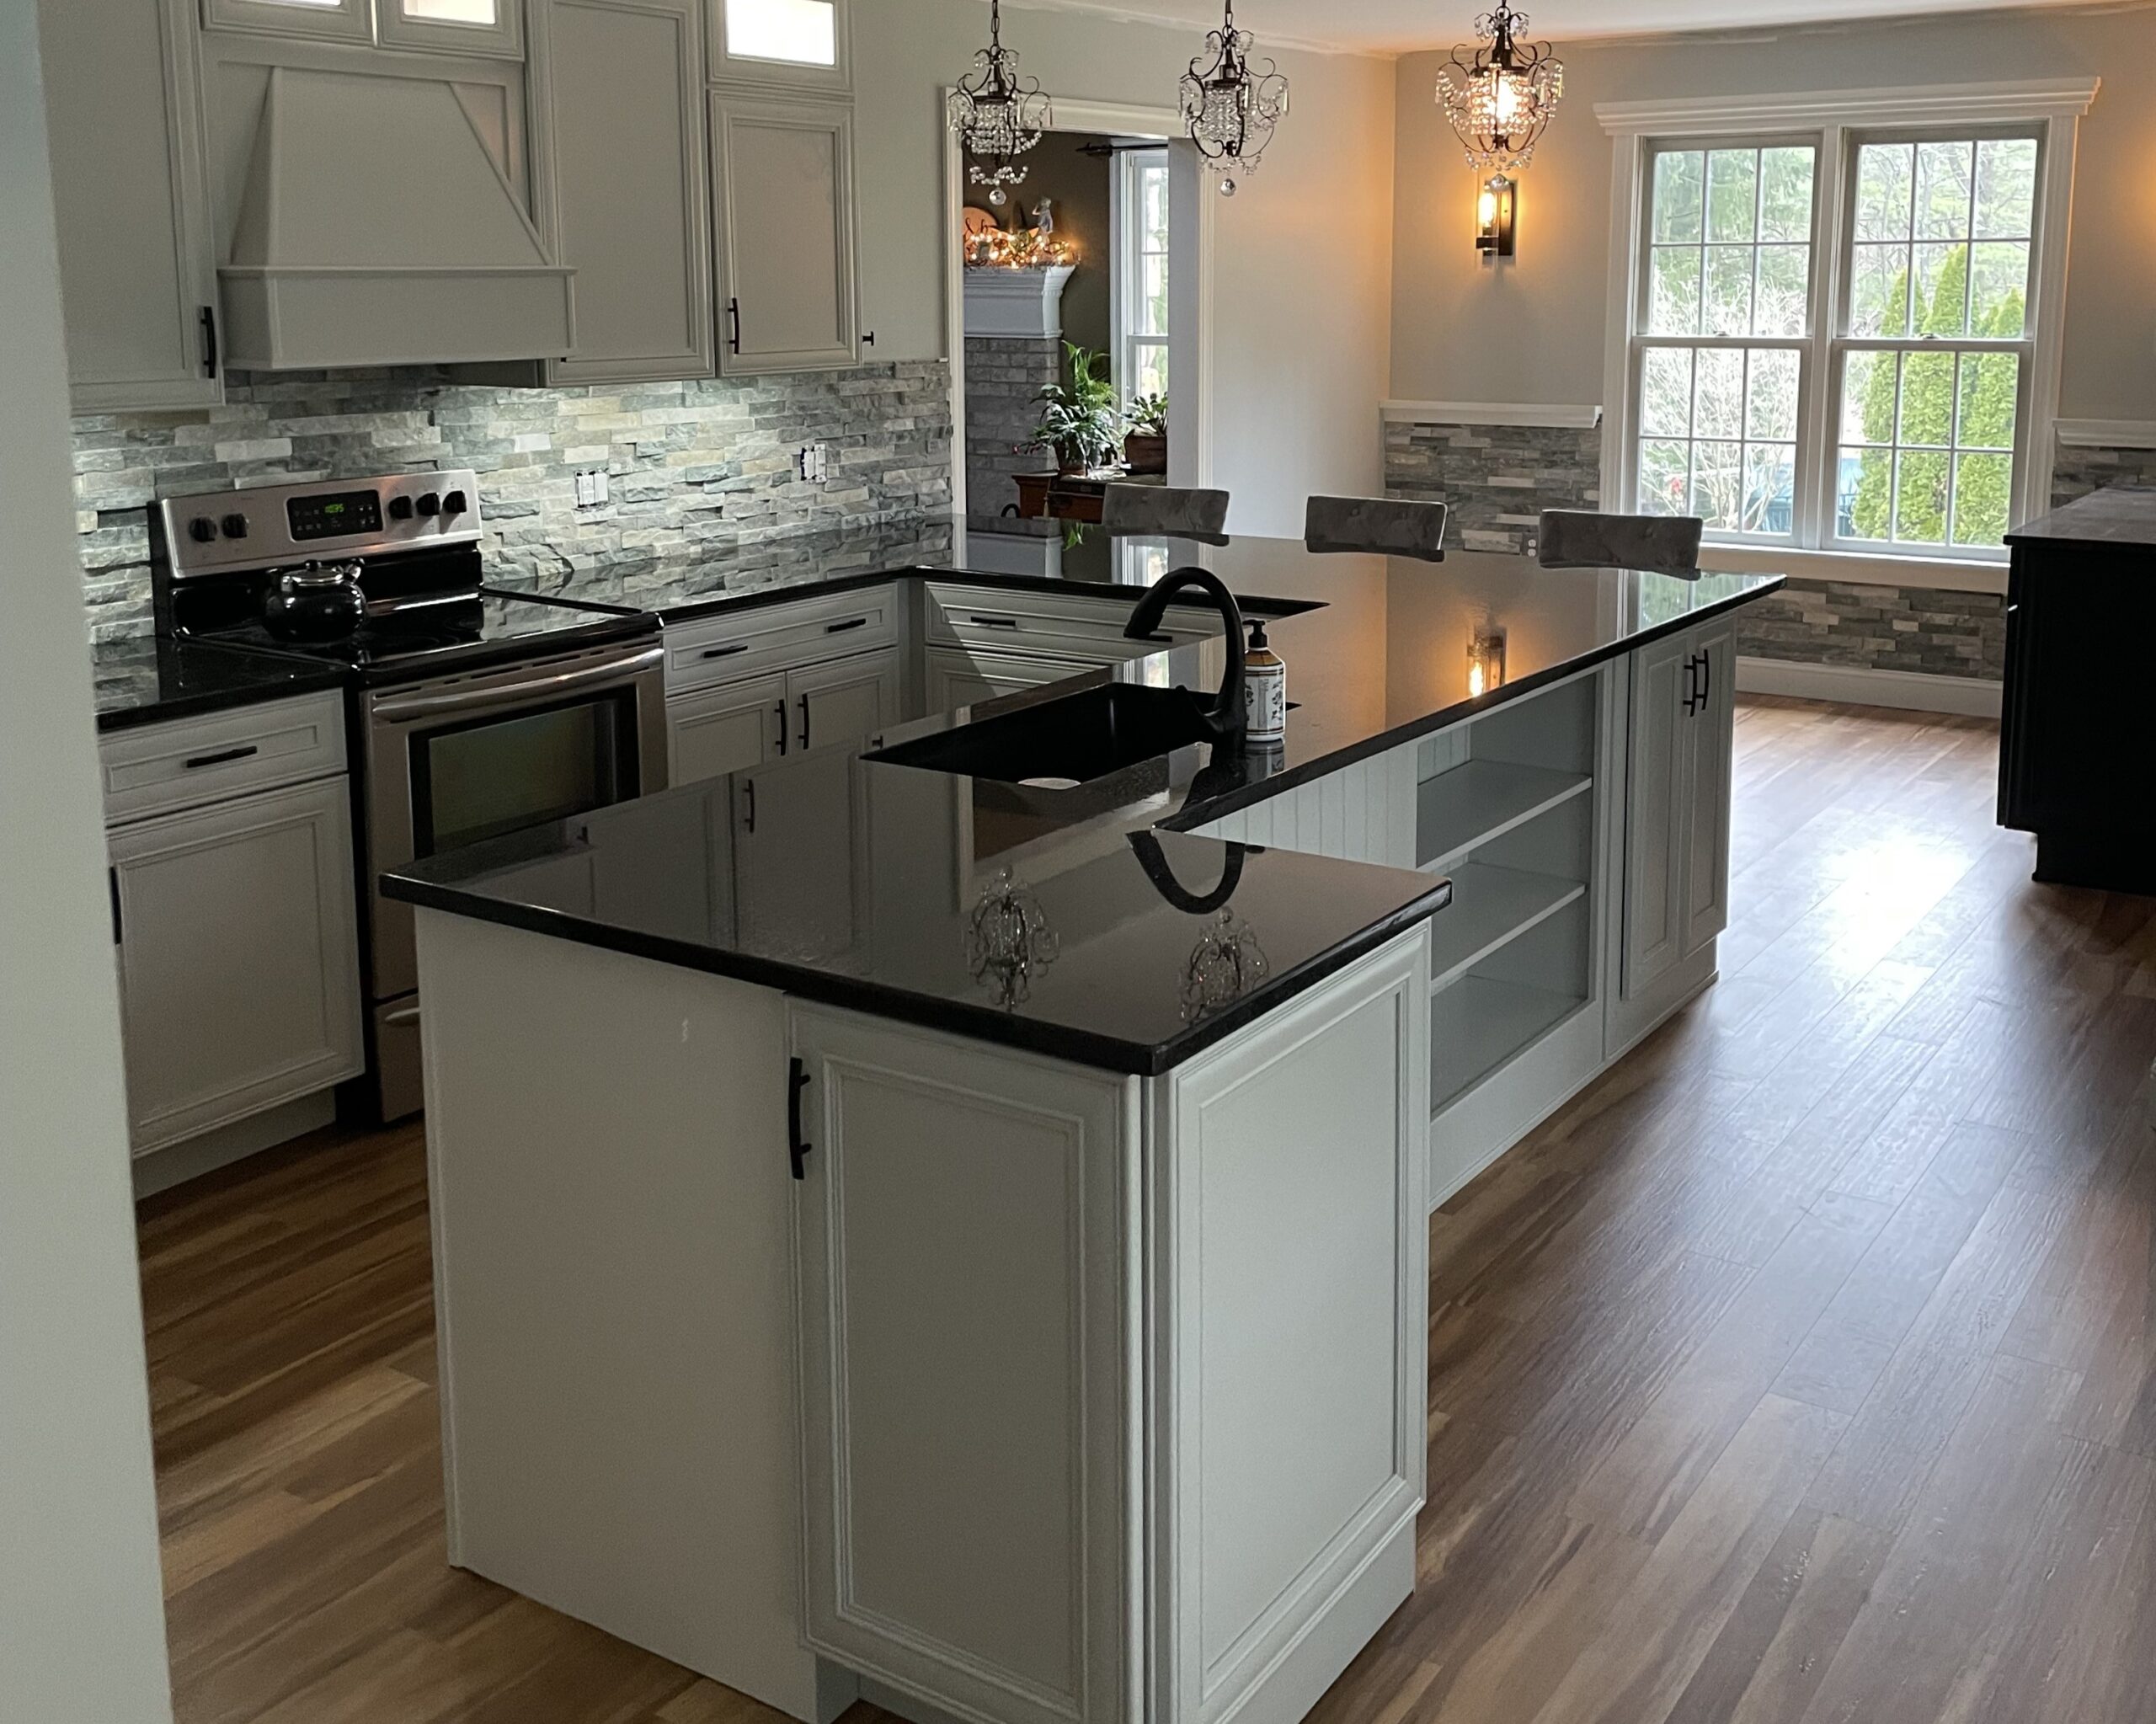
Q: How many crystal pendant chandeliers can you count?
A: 3